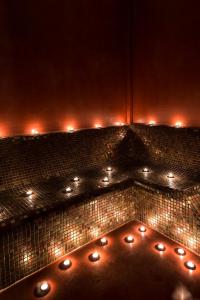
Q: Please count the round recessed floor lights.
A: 9